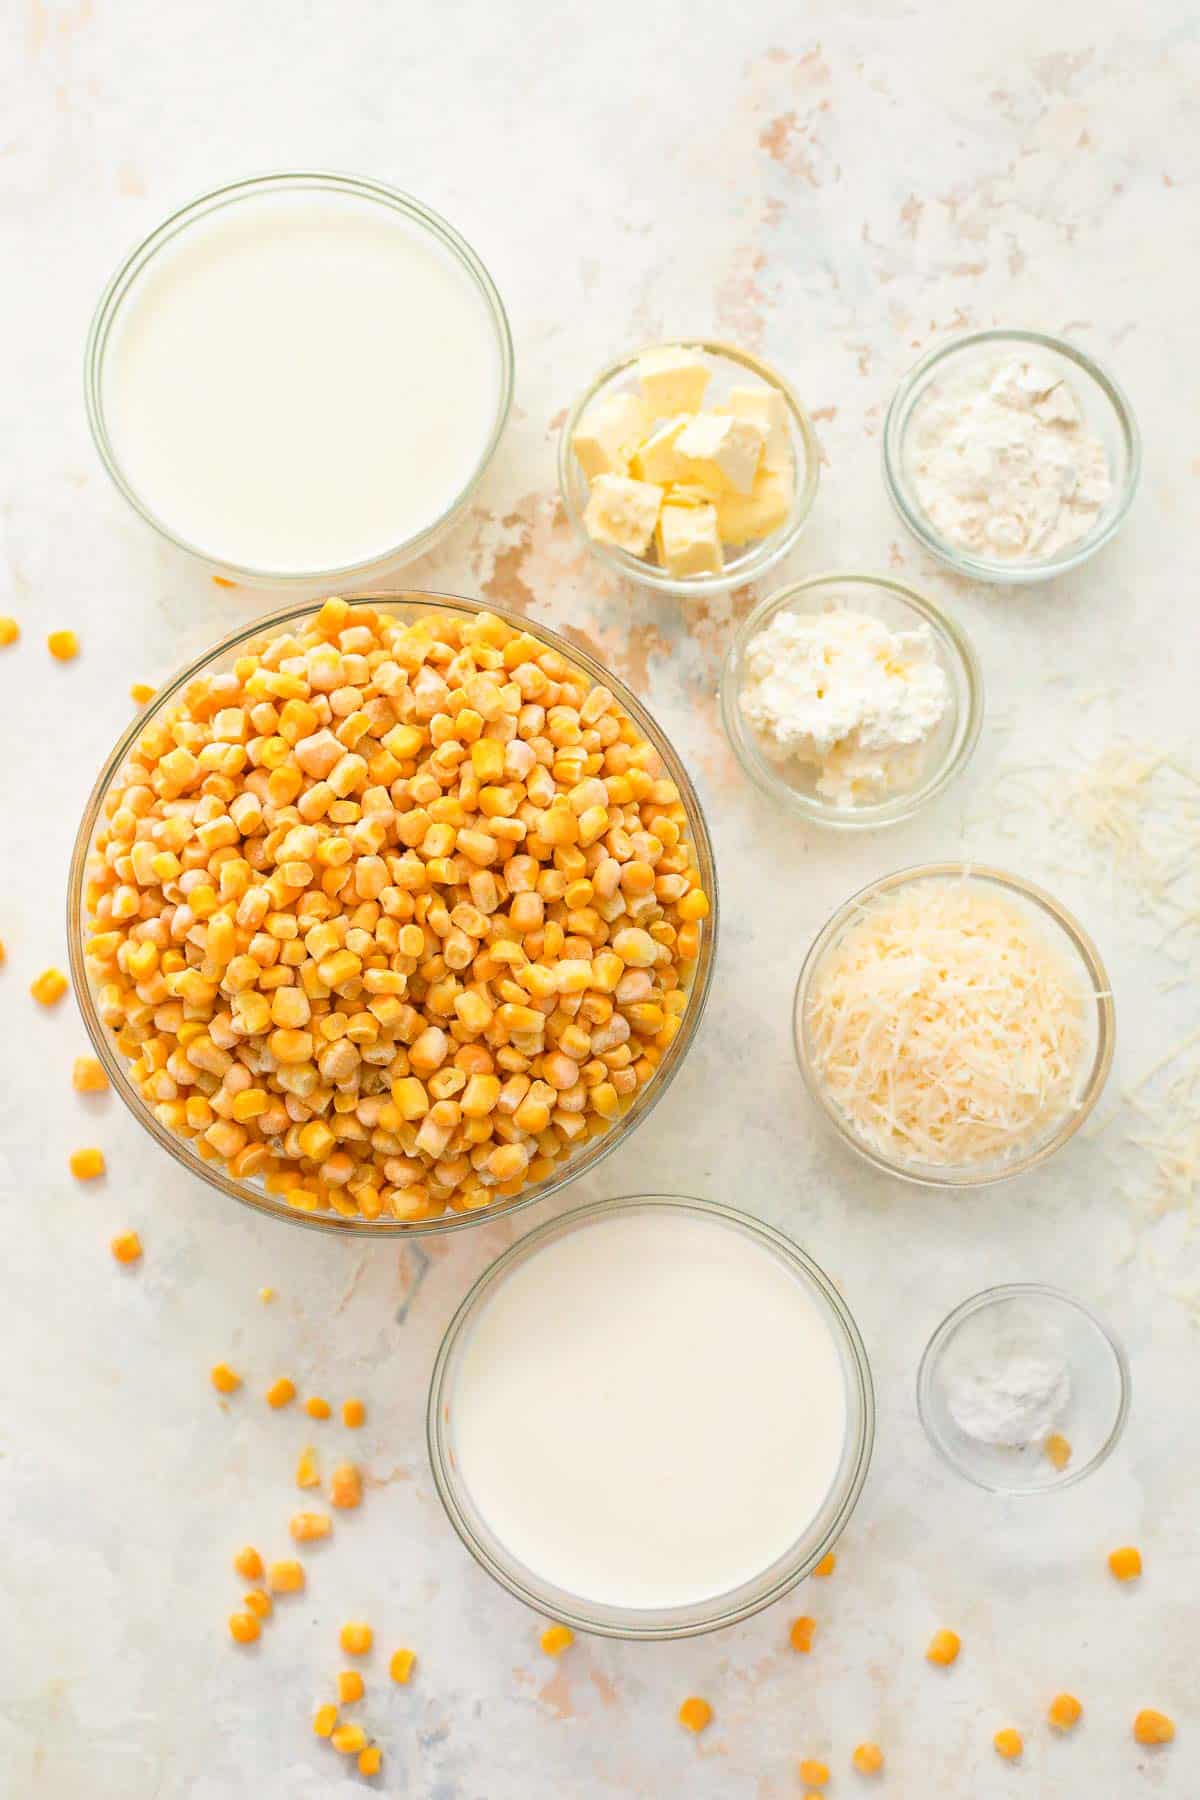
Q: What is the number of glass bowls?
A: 8